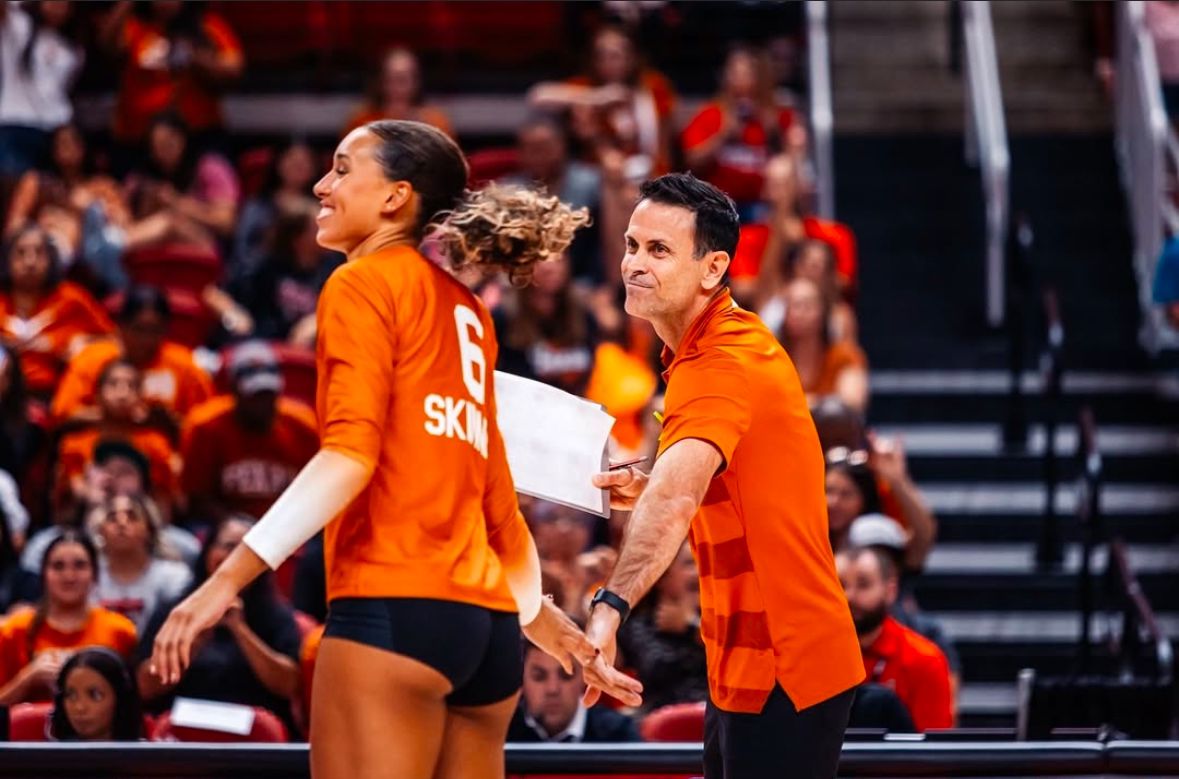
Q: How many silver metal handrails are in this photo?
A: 3